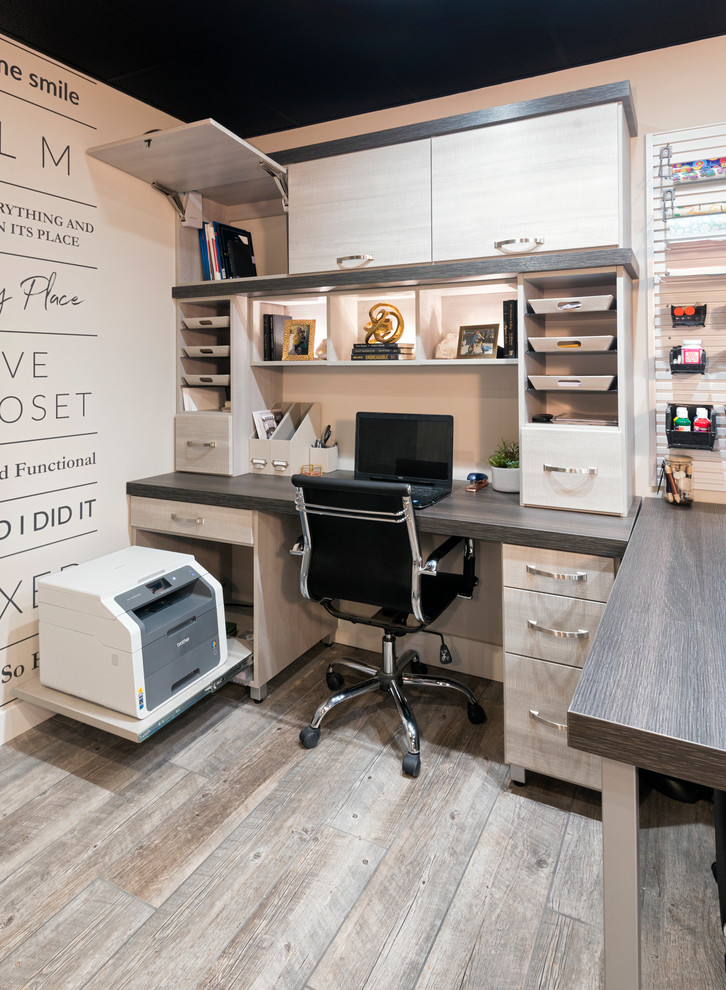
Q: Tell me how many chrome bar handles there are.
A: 8